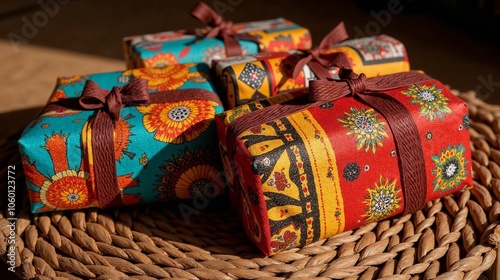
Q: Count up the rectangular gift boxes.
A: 4